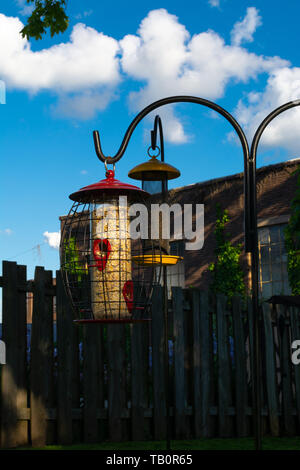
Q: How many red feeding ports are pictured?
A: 2